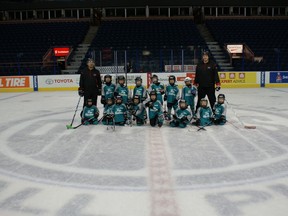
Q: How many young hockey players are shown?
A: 14